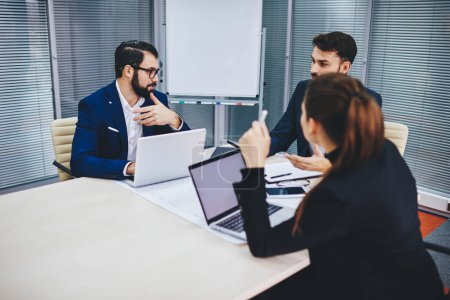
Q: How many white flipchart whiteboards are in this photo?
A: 1